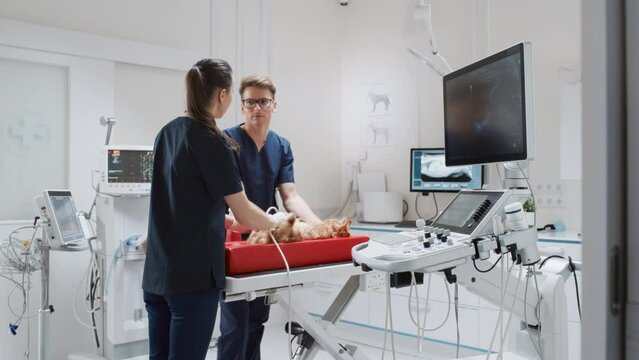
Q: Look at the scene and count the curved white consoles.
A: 1